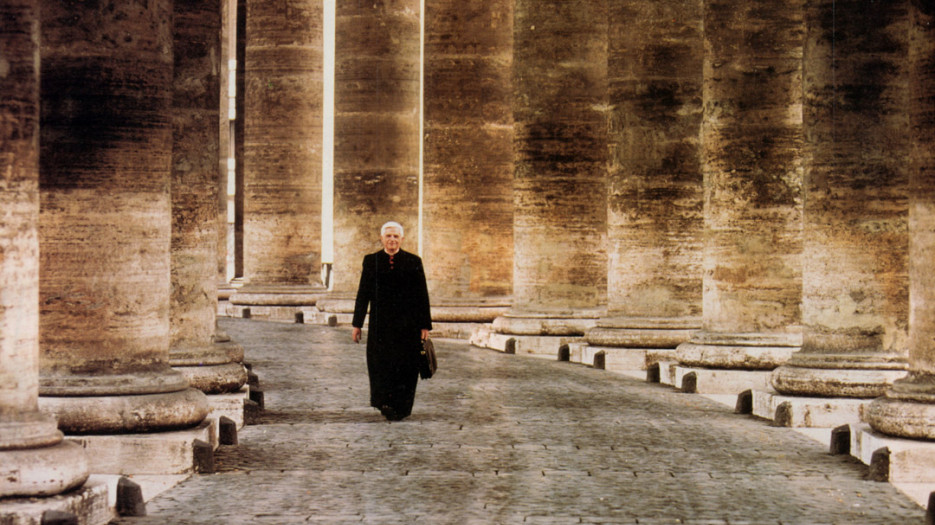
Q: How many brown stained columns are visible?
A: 11